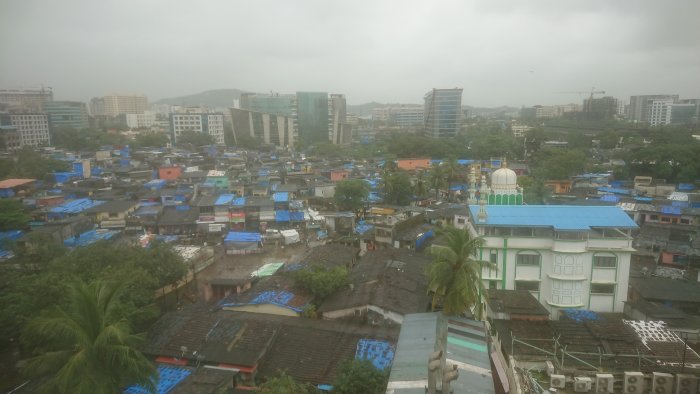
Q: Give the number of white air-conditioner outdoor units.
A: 7